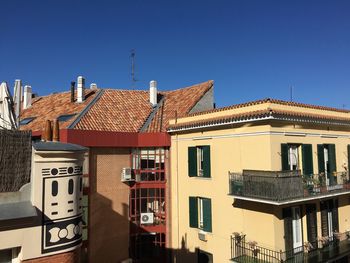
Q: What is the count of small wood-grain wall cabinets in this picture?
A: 0